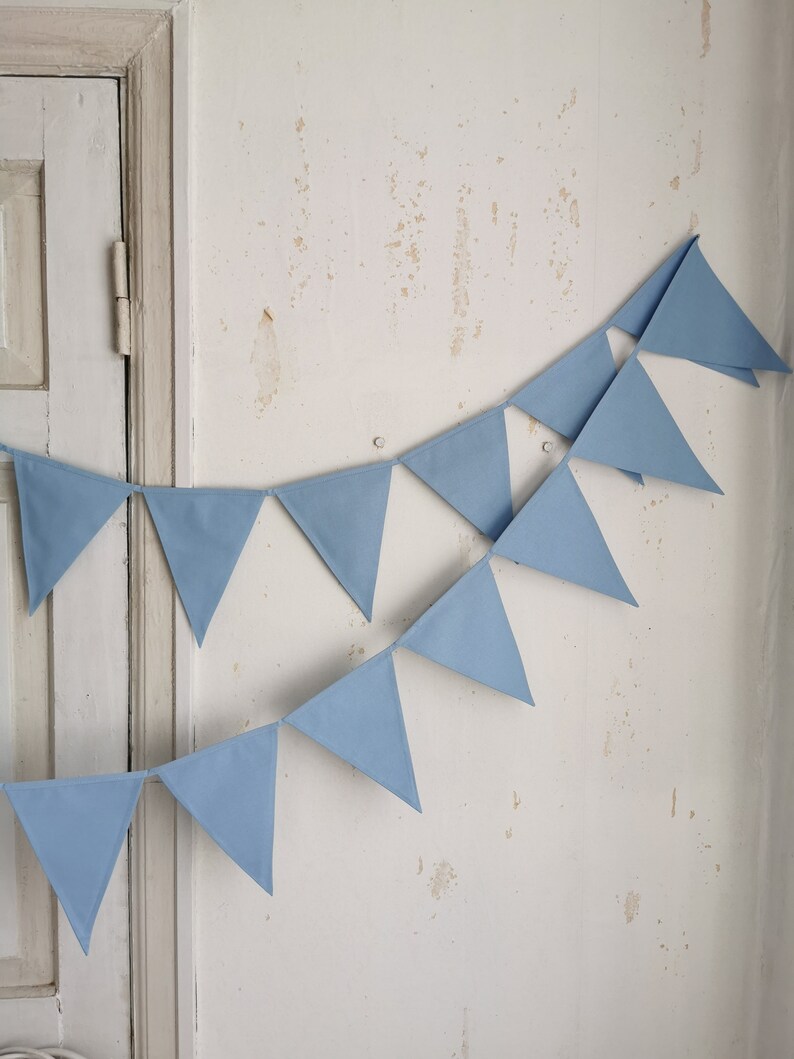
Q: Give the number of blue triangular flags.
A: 13